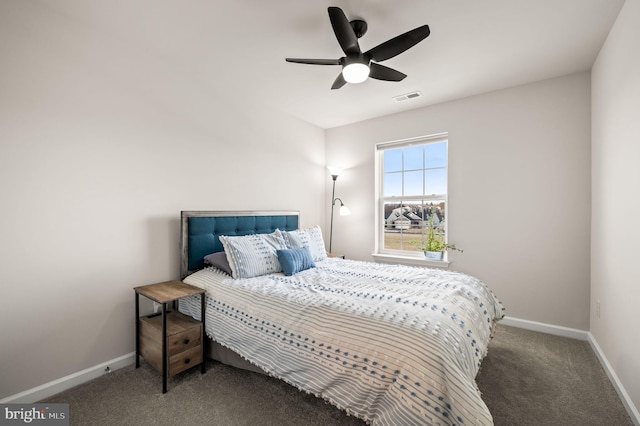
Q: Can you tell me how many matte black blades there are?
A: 5